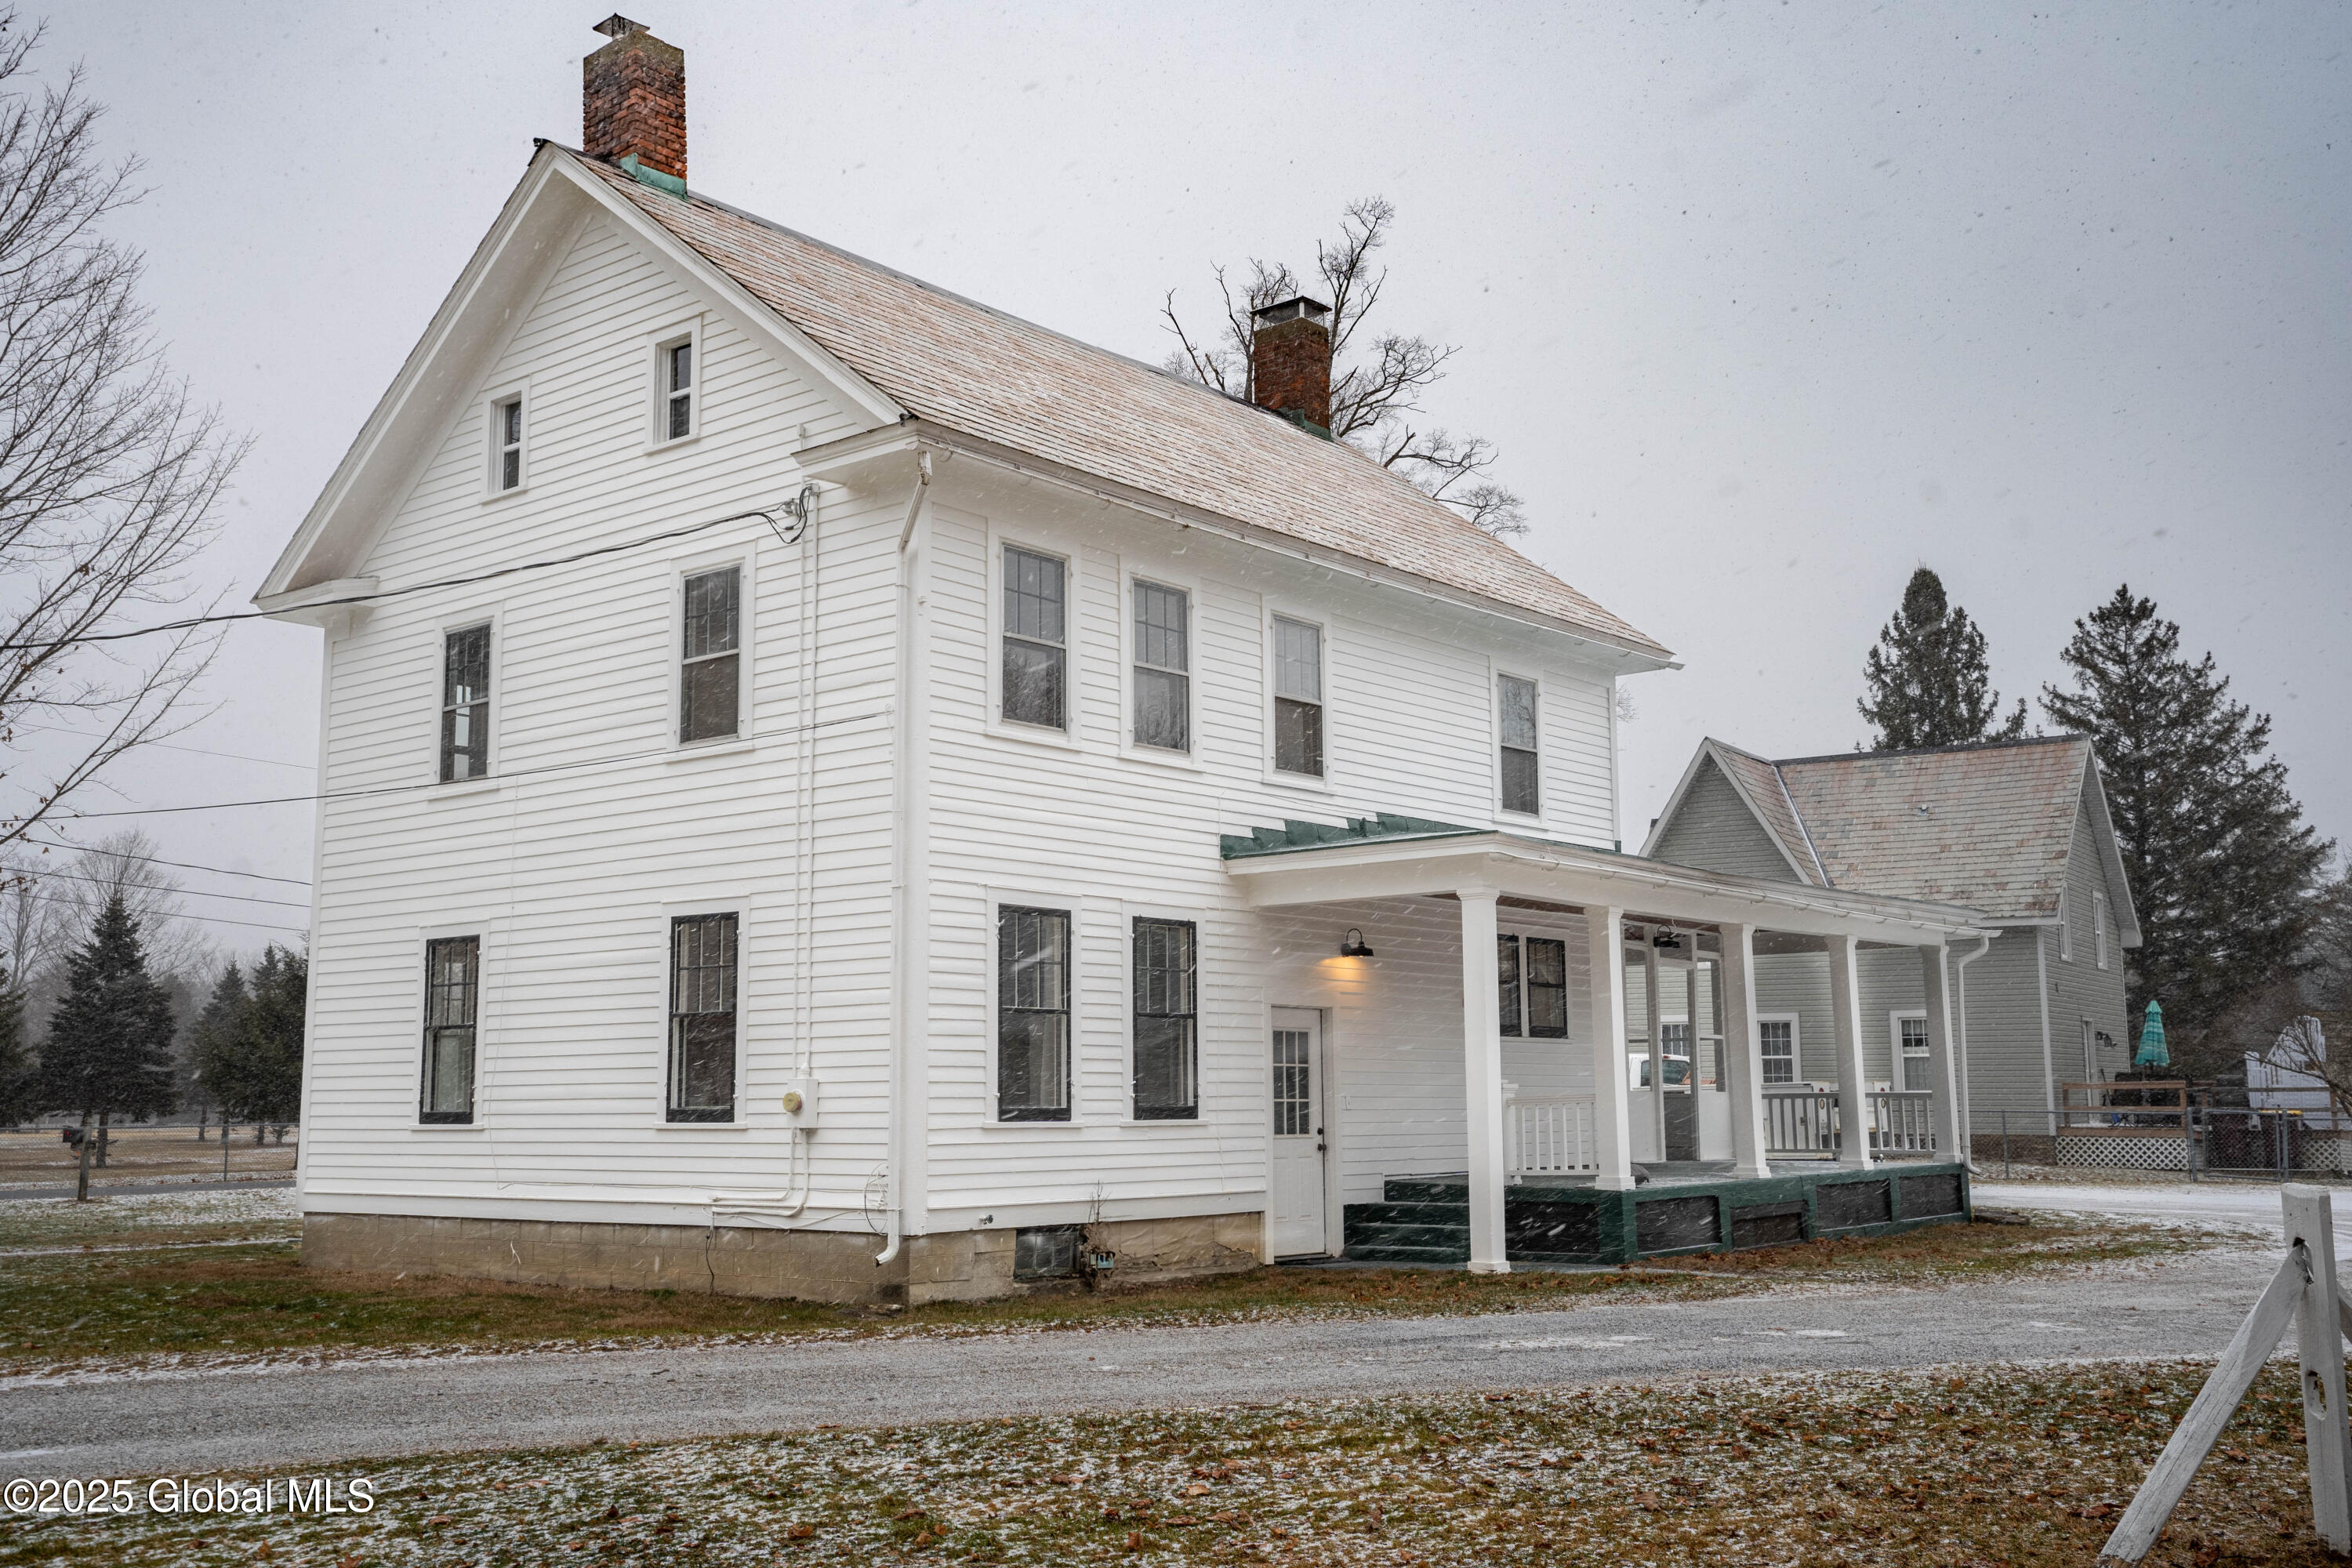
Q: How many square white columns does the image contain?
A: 5